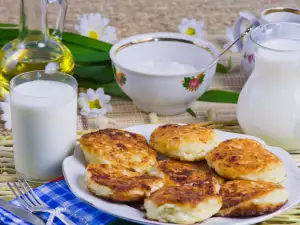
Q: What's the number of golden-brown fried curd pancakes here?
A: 7